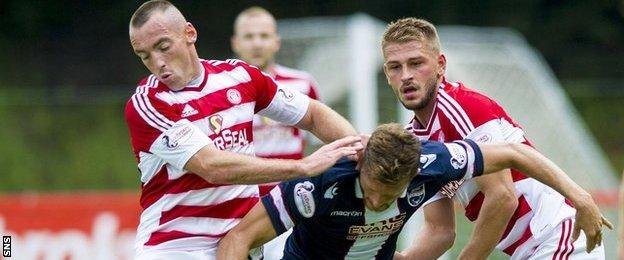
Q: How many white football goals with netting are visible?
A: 1